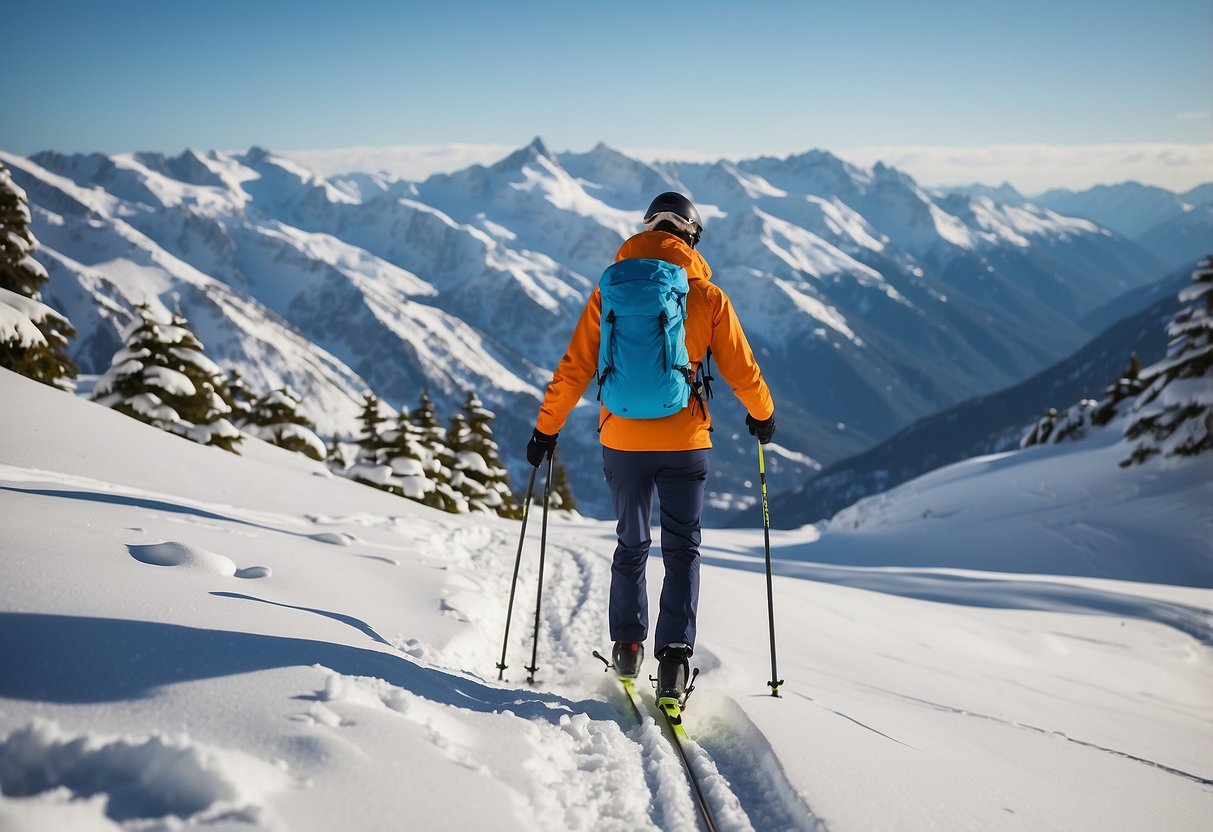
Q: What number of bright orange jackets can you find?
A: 1